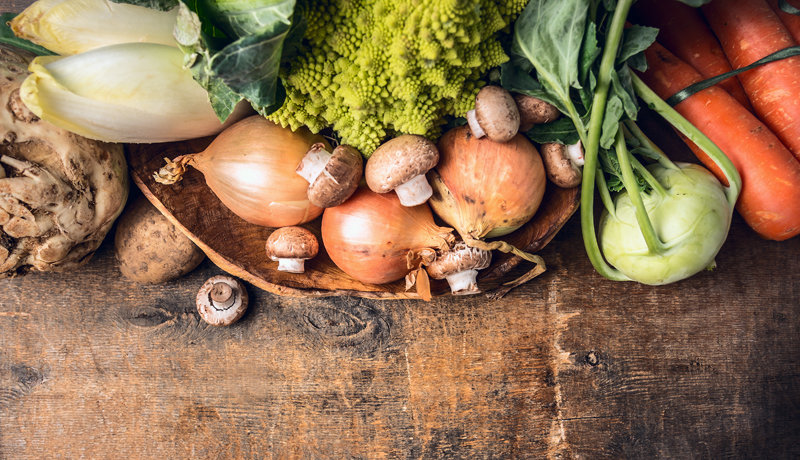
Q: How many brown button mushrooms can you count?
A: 8